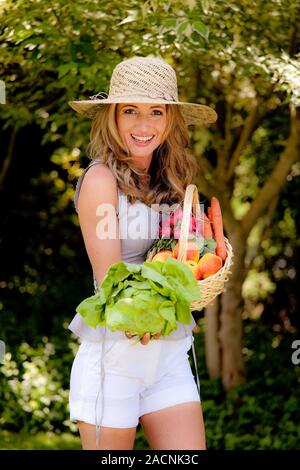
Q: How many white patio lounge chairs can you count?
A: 0